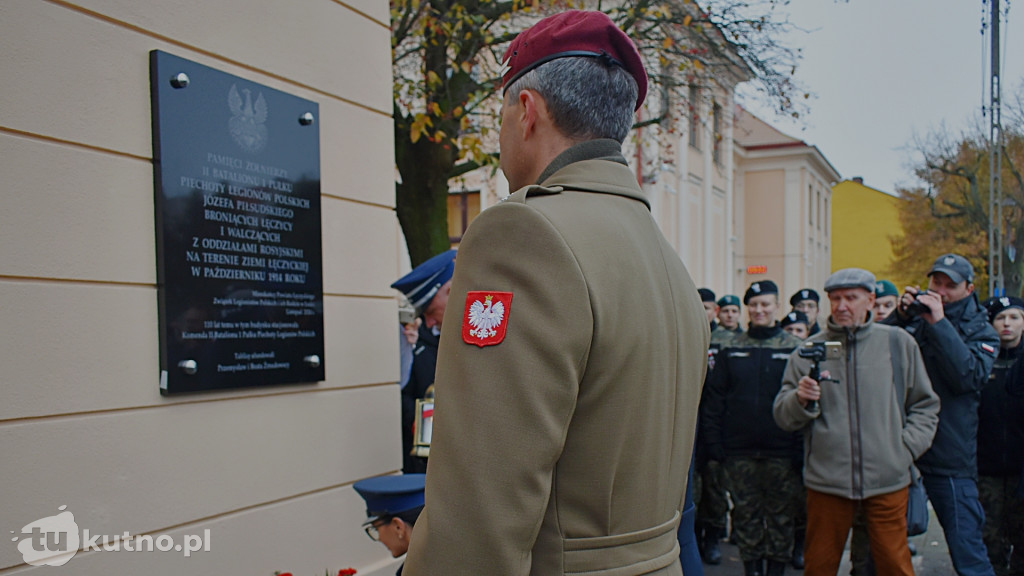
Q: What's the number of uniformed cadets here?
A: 7